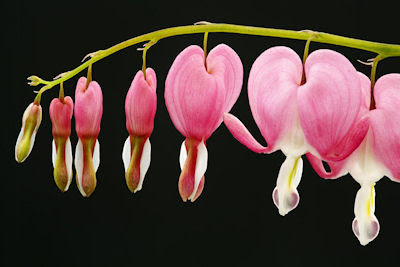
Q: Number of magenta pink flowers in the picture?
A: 6